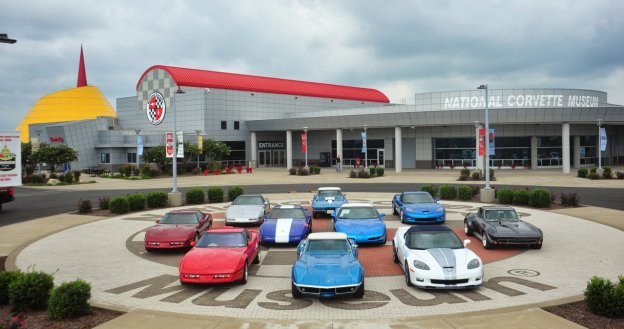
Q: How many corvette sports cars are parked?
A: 10